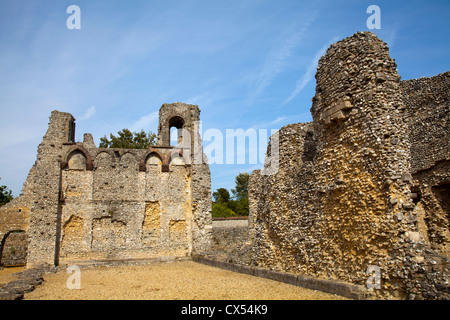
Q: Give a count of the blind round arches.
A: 5